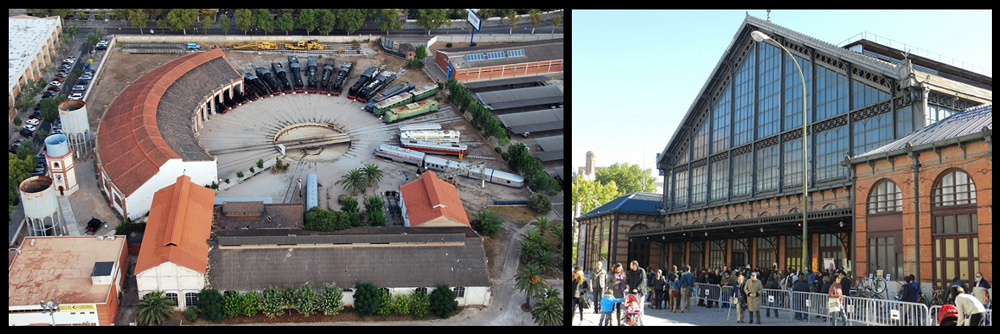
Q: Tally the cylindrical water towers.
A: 3